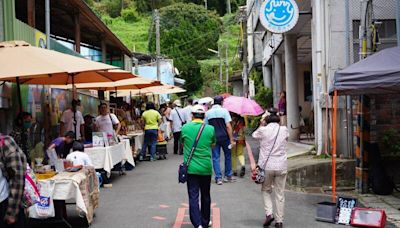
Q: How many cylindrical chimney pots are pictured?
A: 0